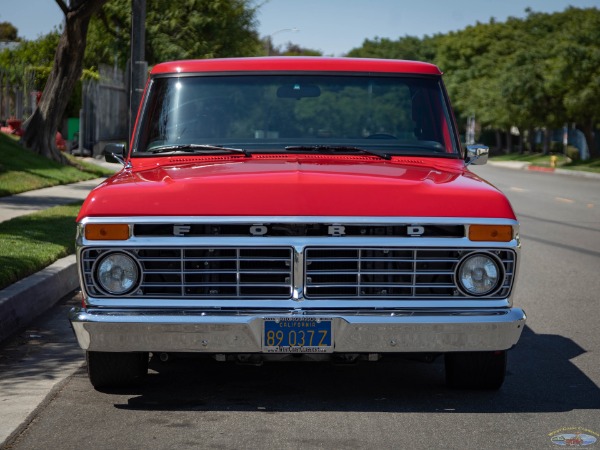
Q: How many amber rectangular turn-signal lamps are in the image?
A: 2